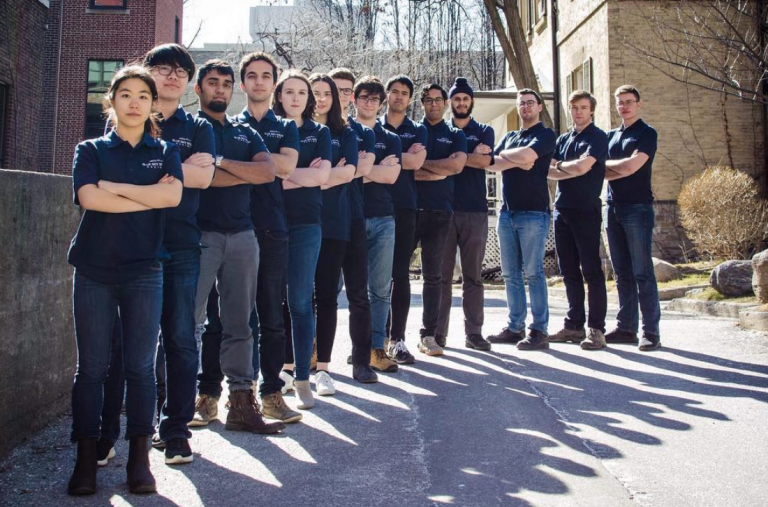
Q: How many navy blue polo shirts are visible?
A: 14